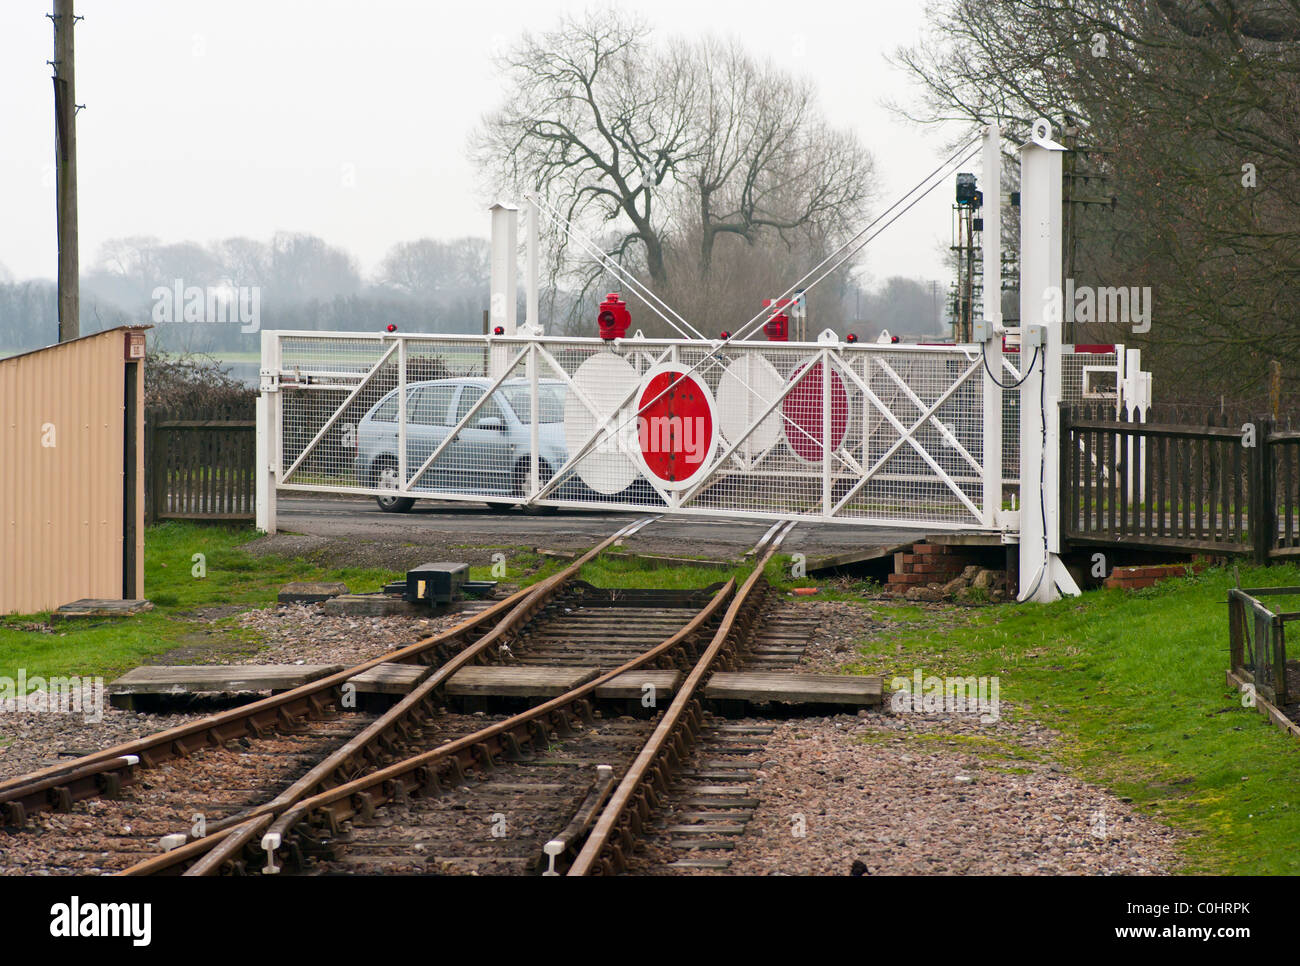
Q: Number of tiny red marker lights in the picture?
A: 5